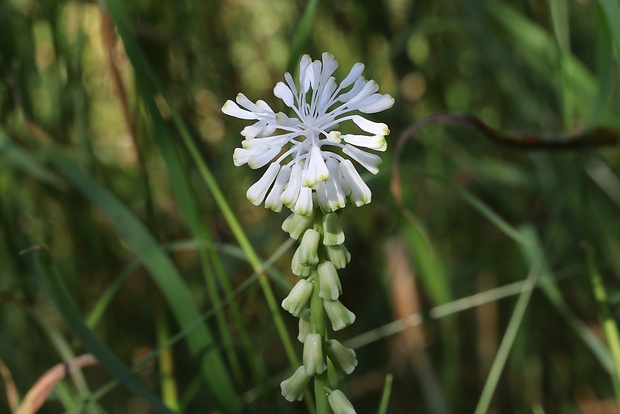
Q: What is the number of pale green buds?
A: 13